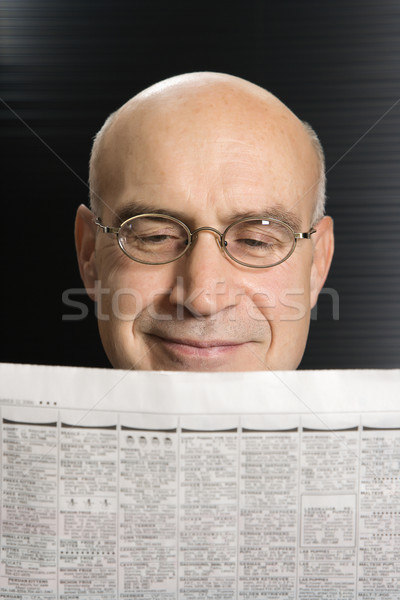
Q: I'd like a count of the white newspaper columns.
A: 7